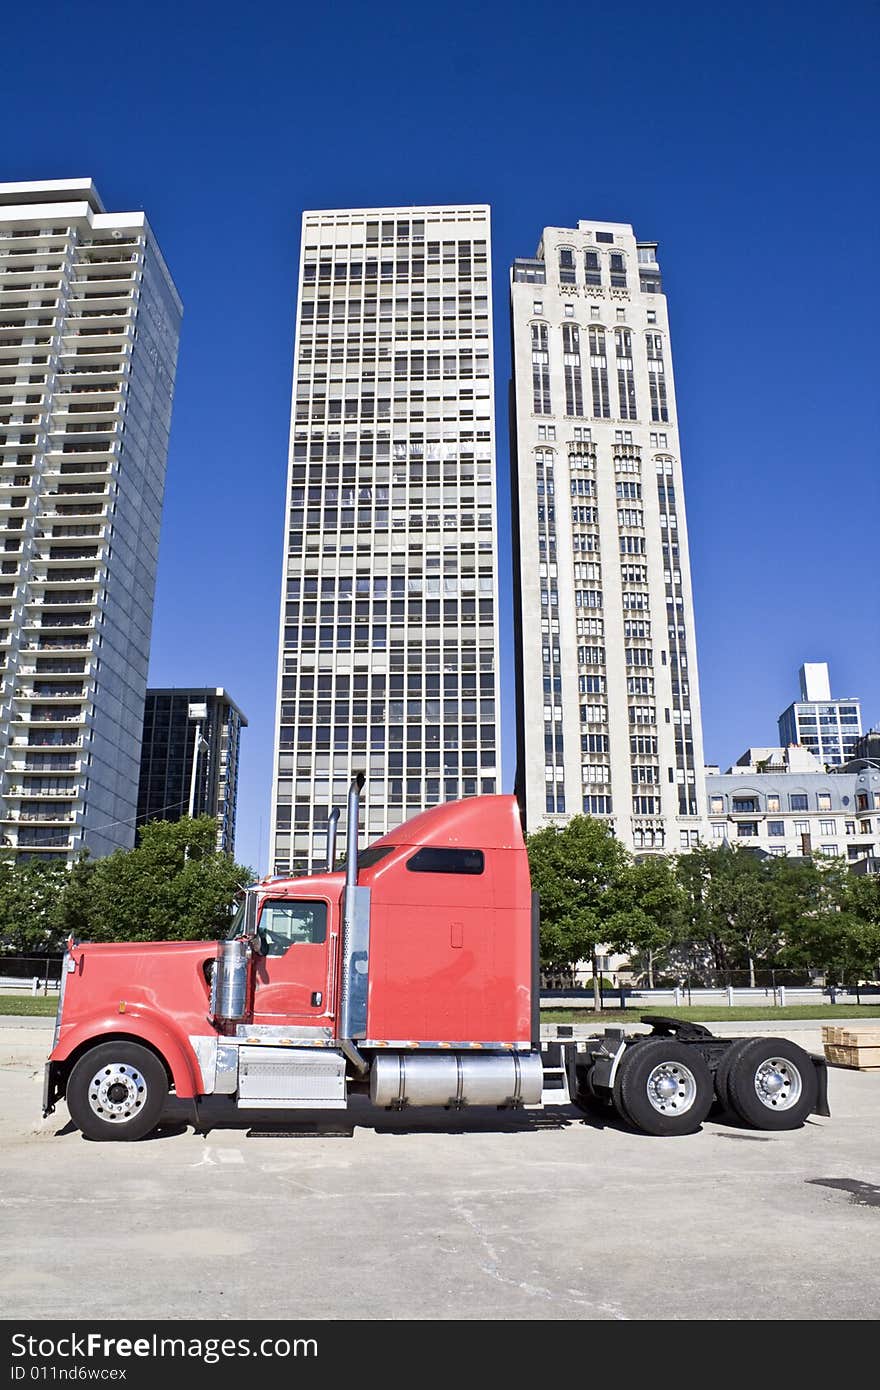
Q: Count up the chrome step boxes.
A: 1